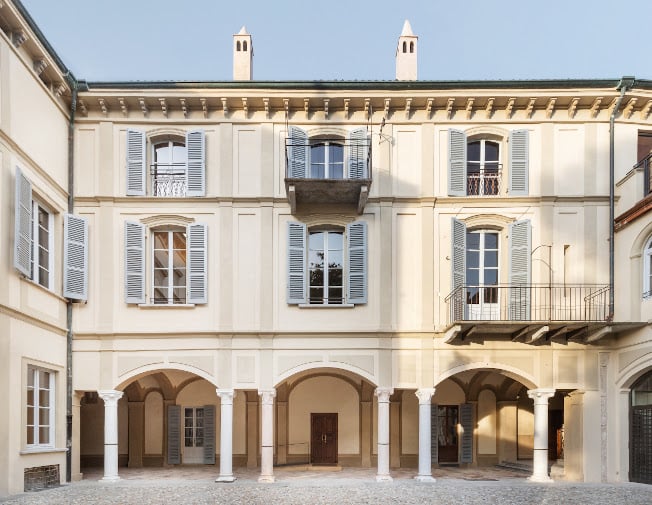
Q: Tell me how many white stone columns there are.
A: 6